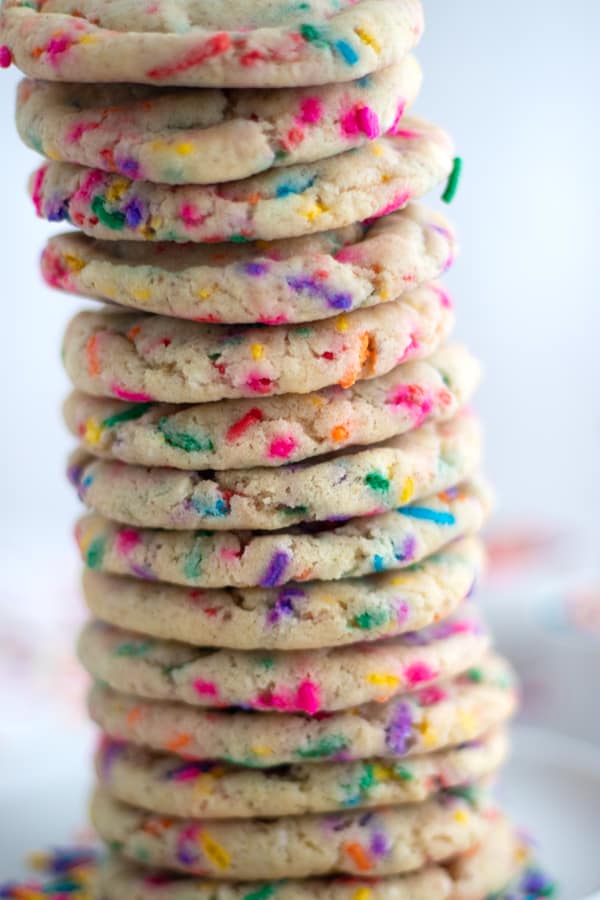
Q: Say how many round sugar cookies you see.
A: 14